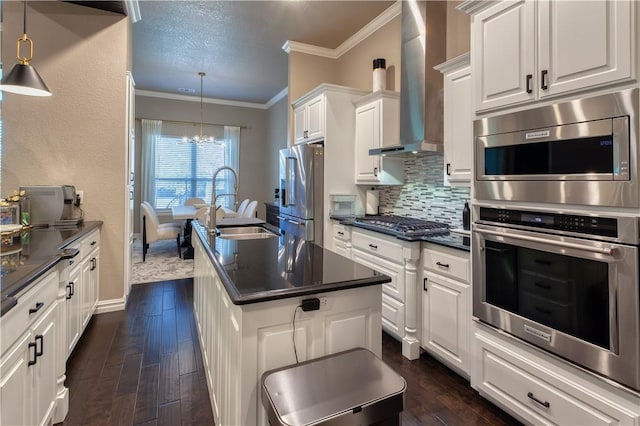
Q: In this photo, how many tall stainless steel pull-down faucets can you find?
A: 1